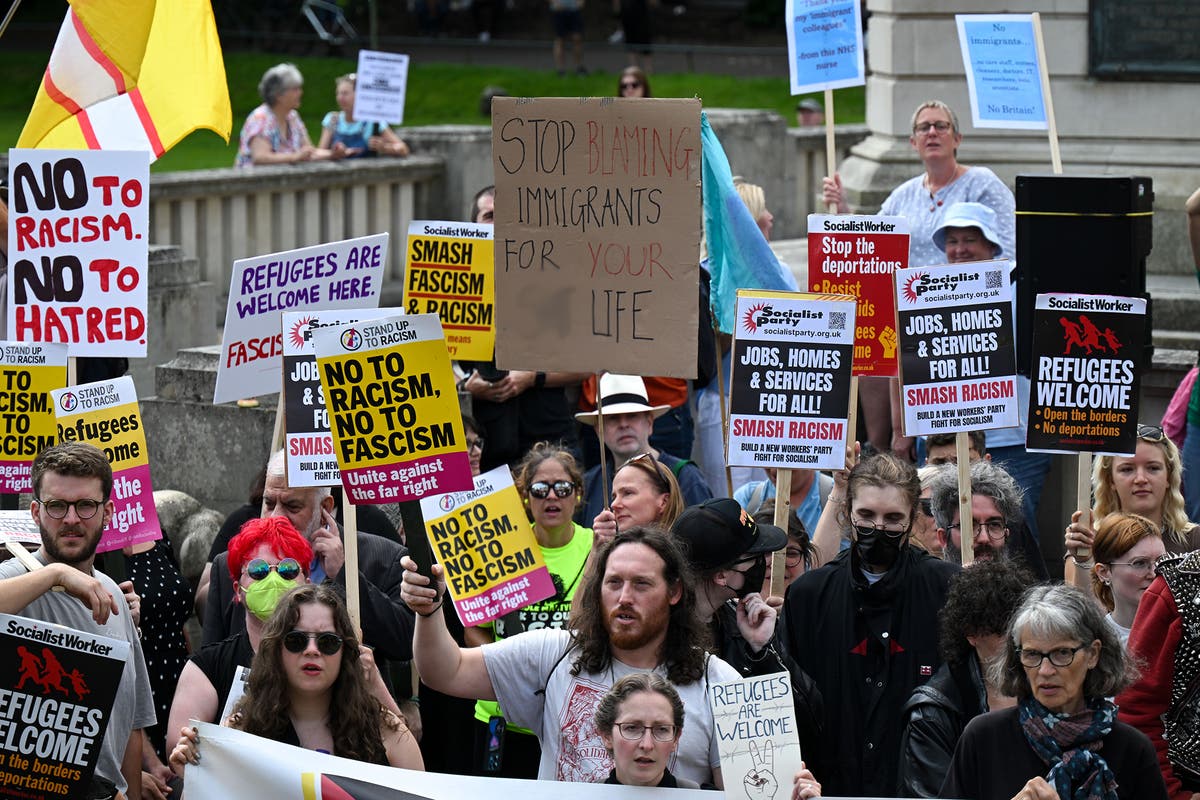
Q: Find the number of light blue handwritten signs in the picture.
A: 2